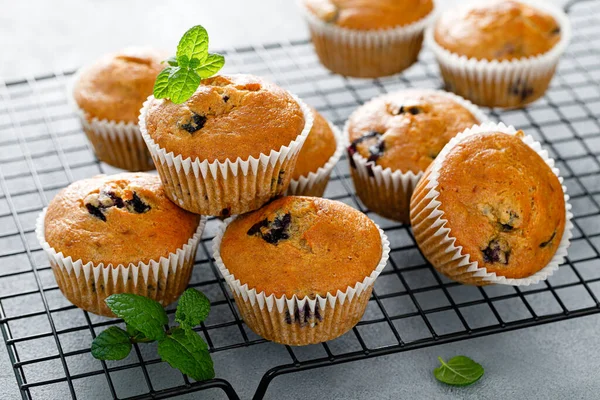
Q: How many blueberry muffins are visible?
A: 9